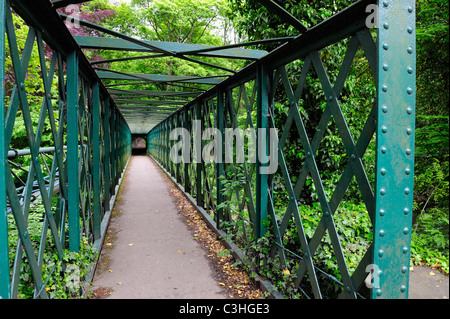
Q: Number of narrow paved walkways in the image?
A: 1